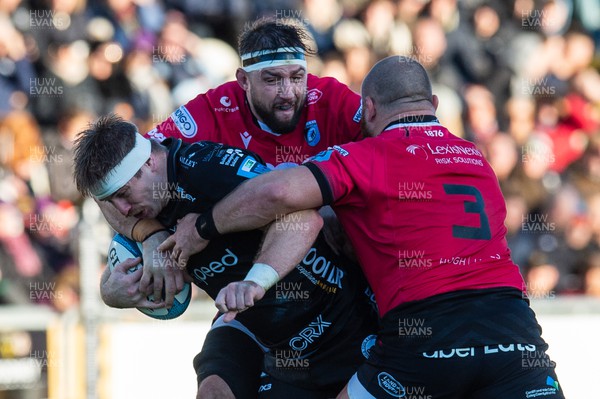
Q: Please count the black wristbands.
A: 1